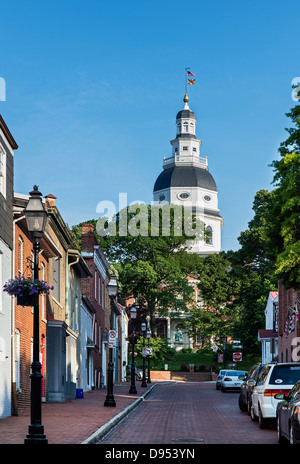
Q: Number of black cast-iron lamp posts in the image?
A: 5